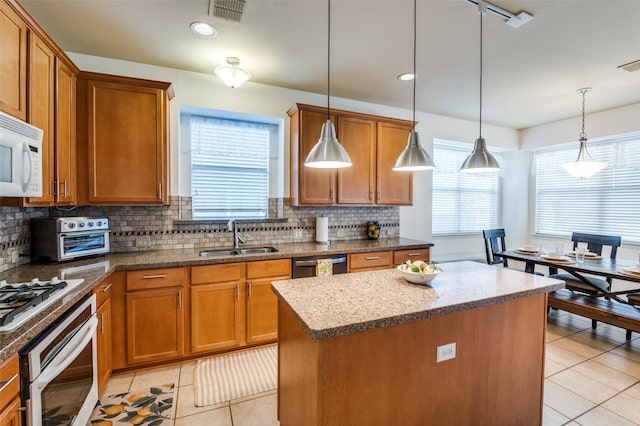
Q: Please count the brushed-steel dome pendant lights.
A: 3